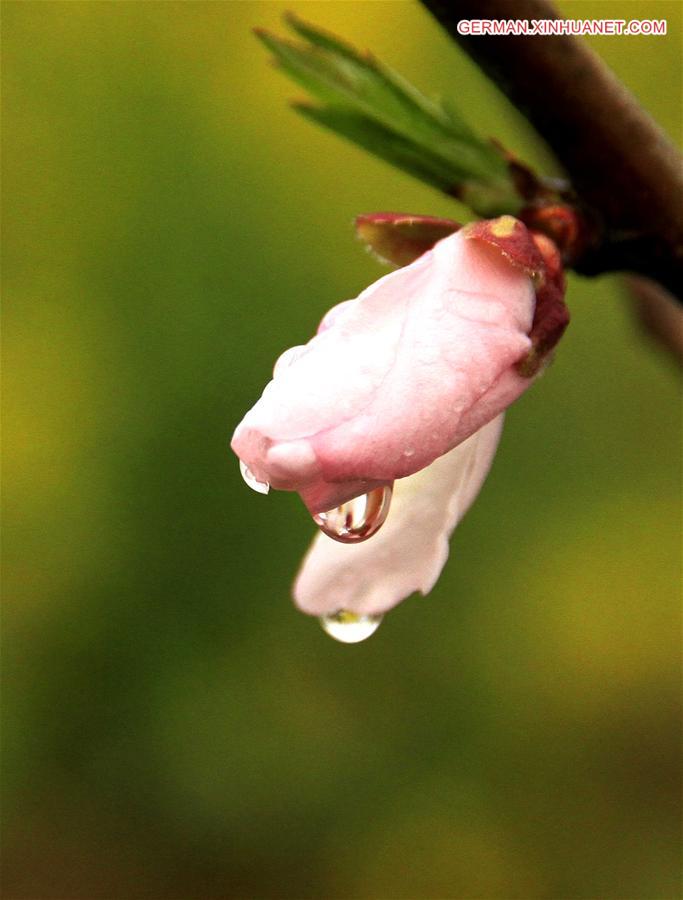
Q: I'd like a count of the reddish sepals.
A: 3